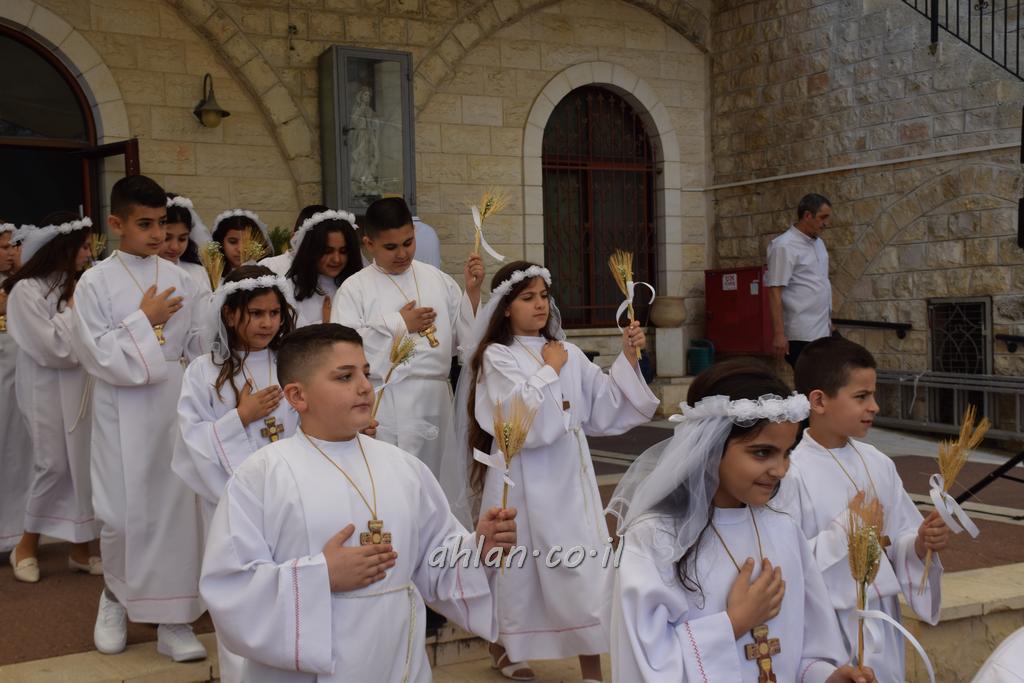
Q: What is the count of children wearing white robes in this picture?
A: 13